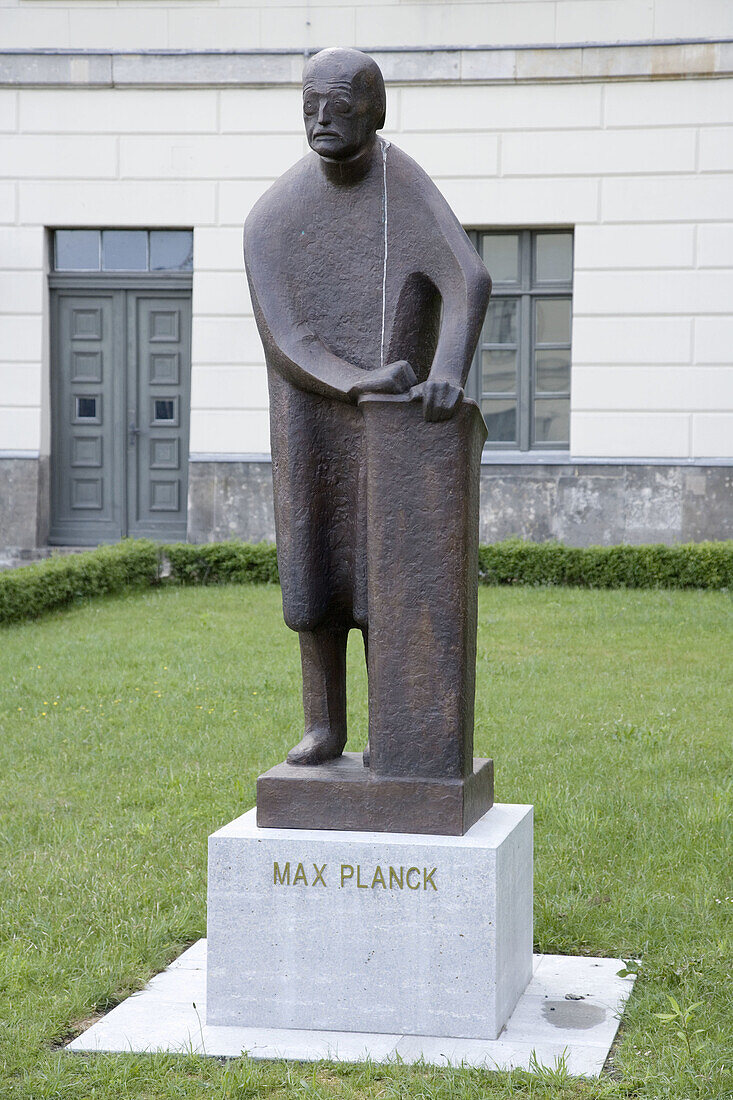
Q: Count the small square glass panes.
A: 2